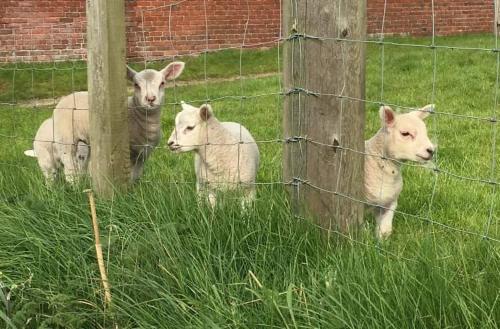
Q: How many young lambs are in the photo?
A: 4